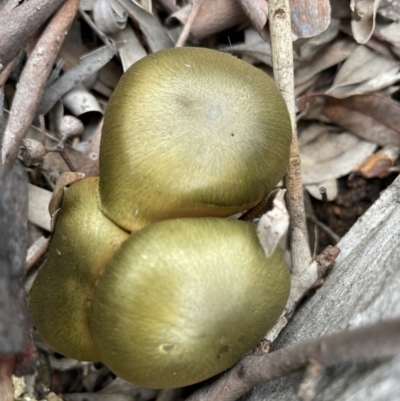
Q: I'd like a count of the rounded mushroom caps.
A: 3